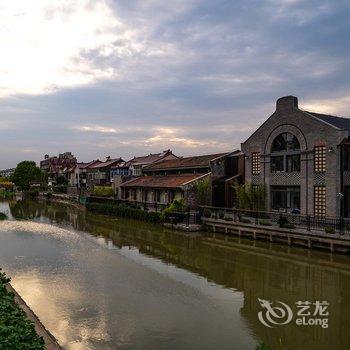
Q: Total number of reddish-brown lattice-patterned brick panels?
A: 3